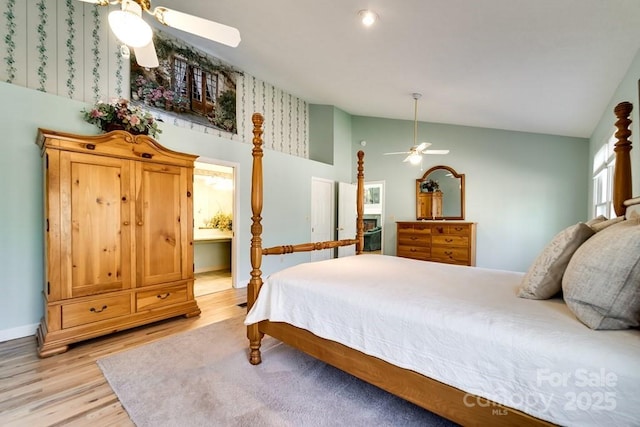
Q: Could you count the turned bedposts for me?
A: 3